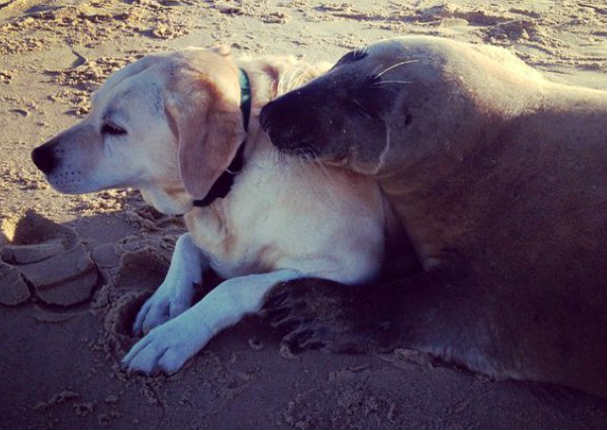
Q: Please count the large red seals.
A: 0